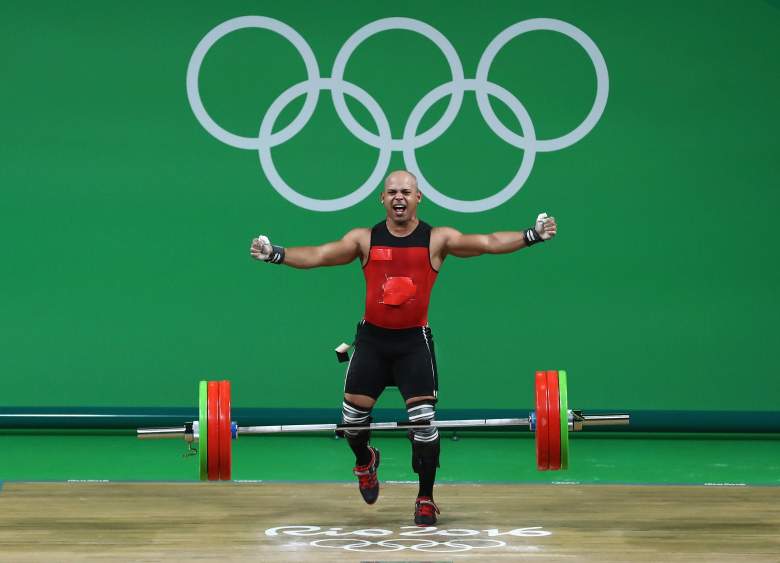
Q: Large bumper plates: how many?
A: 6